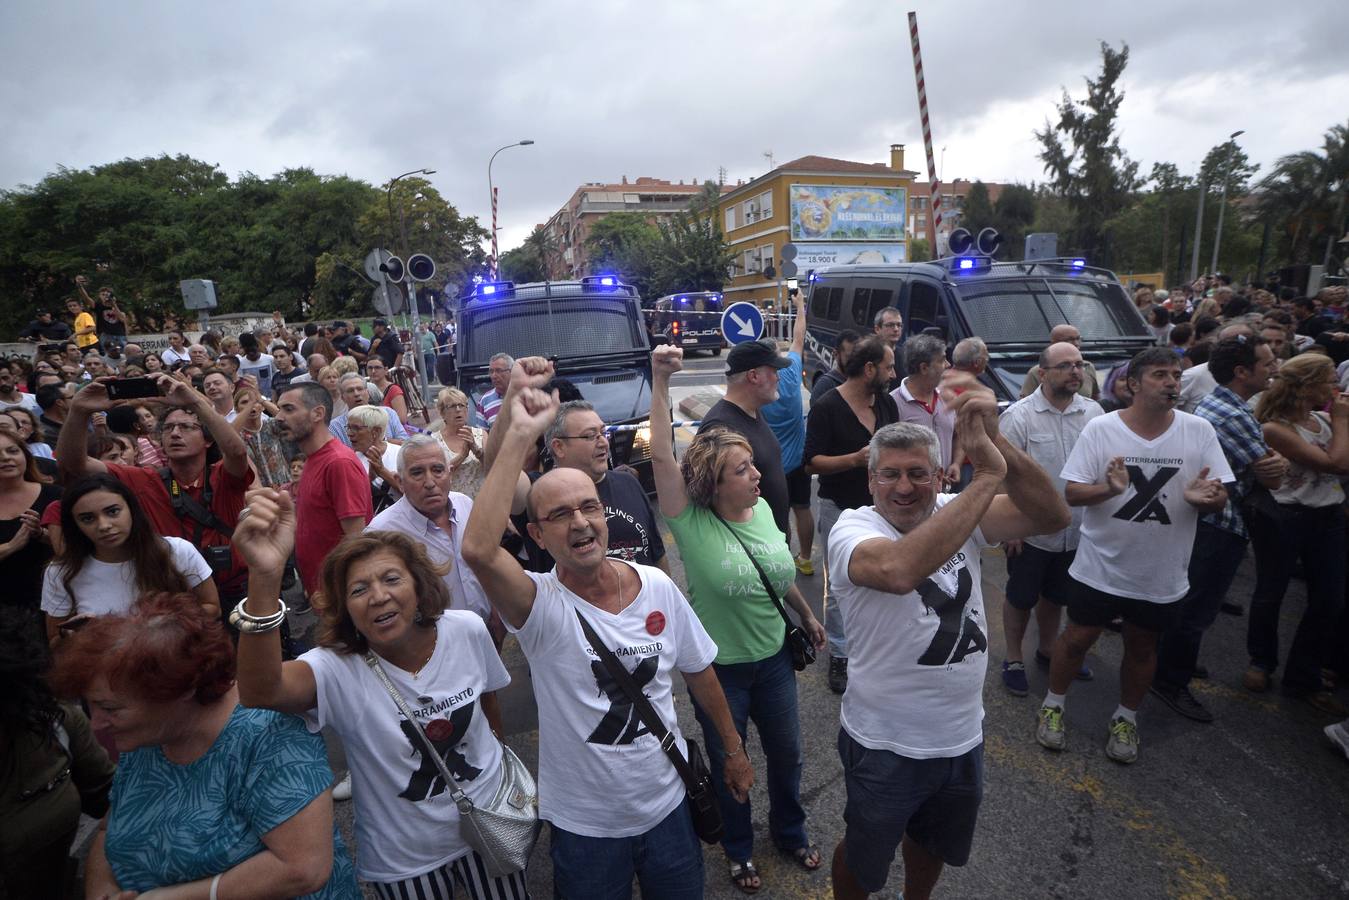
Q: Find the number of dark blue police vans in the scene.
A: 3